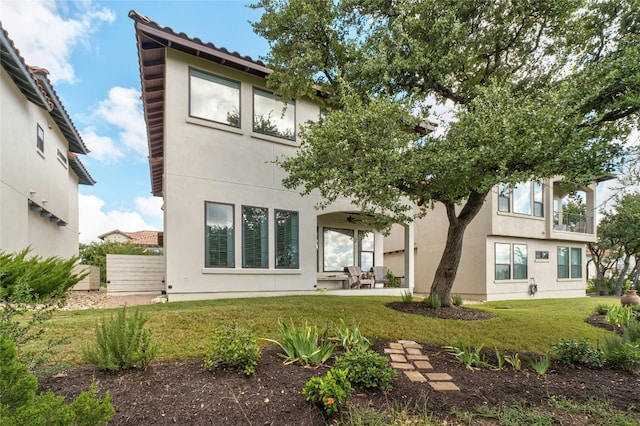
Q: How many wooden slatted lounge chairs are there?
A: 2